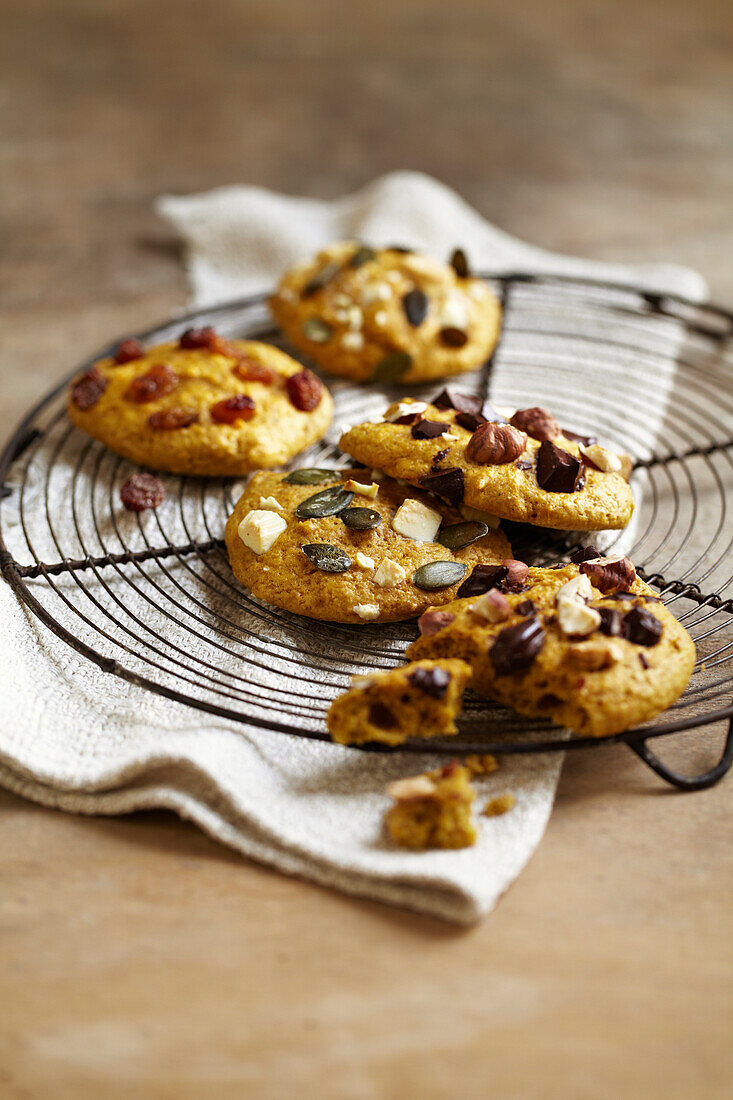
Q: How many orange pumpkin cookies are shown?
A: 5